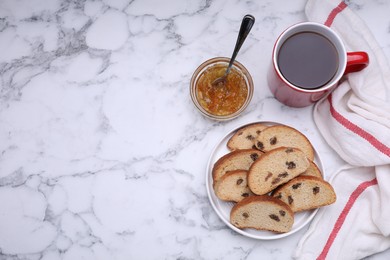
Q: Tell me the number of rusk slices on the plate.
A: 8